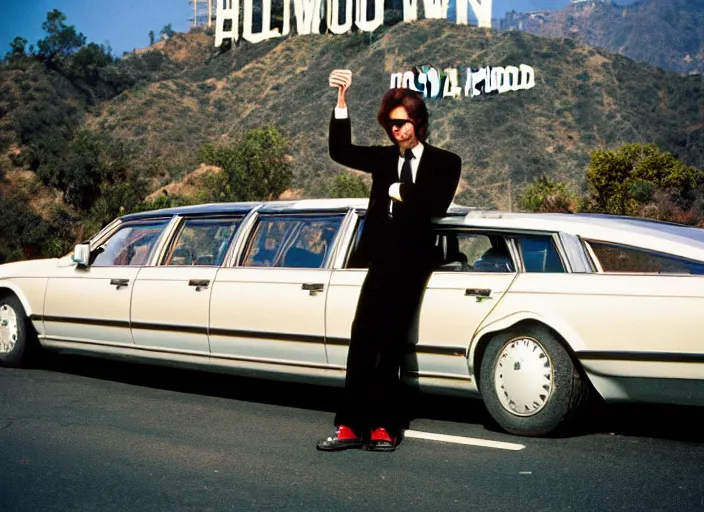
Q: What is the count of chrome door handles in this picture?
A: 4